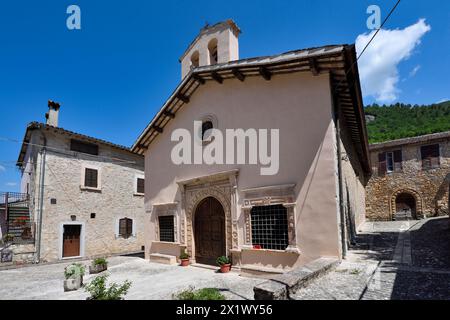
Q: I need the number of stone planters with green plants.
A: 2